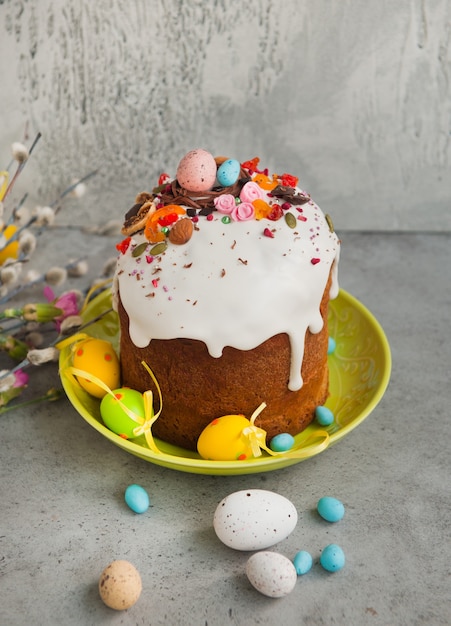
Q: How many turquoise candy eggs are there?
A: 8